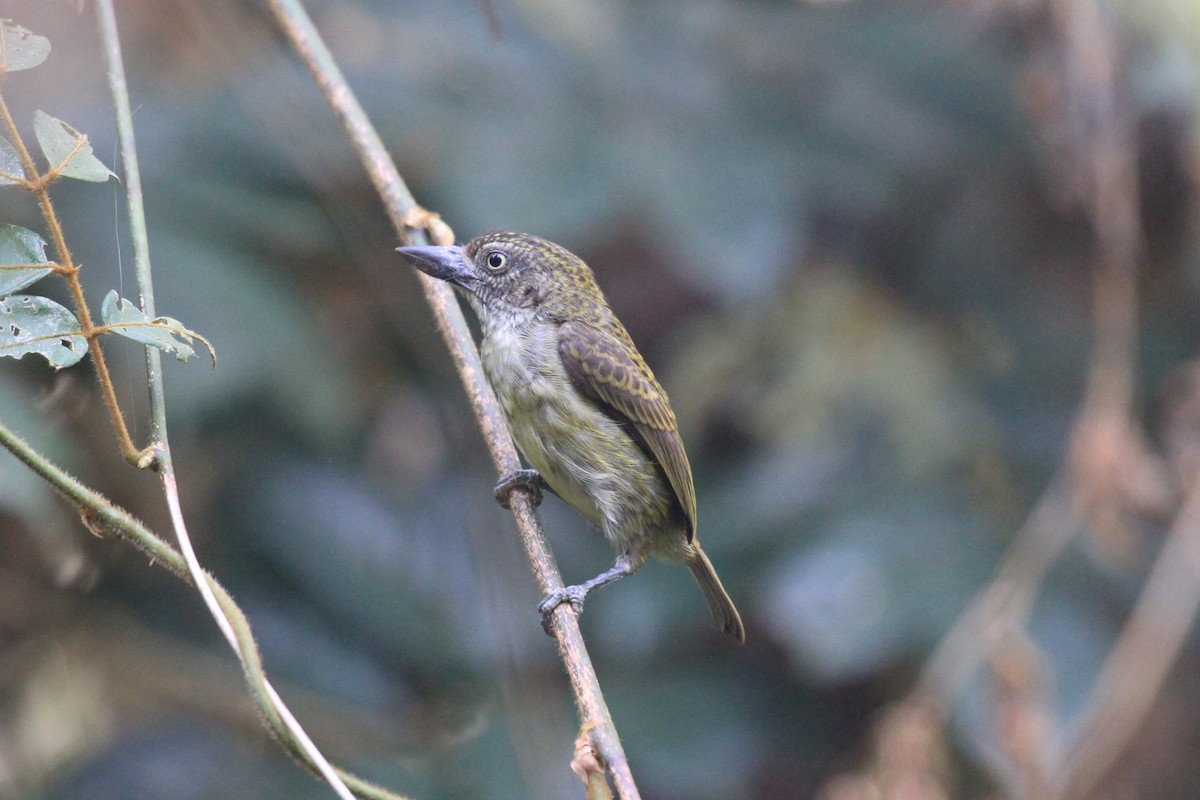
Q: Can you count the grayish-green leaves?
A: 6